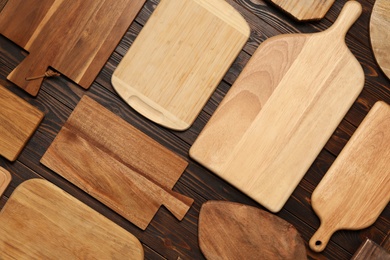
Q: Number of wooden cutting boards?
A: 12